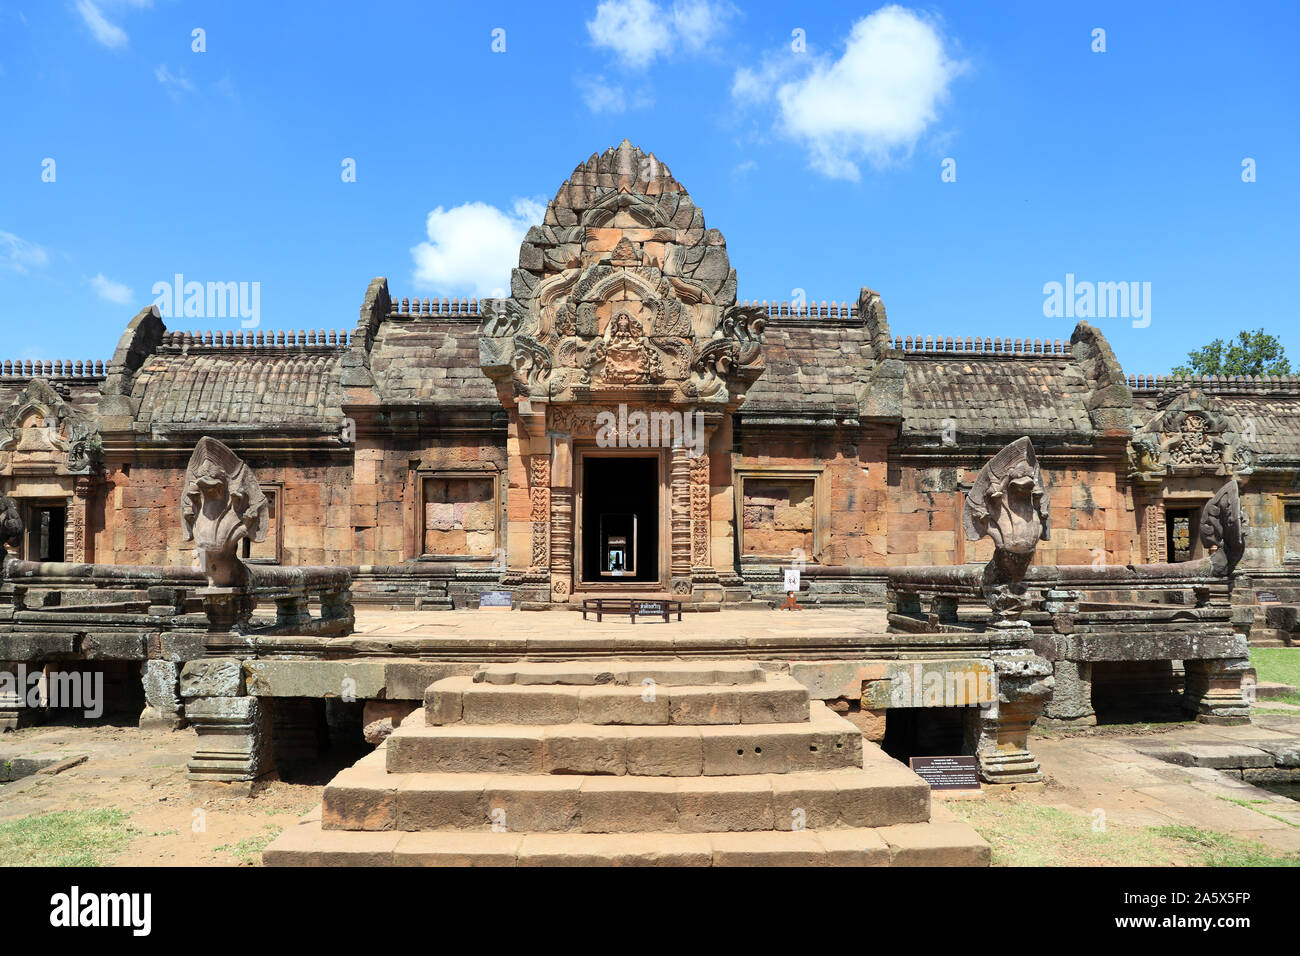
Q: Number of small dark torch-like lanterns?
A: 0